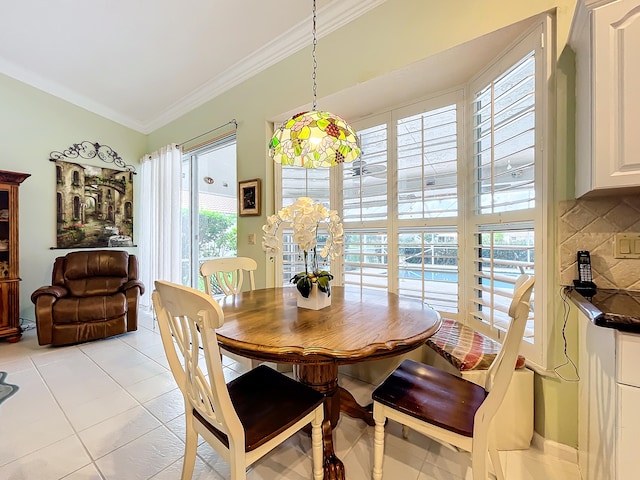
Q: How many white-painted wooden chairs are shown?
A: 3